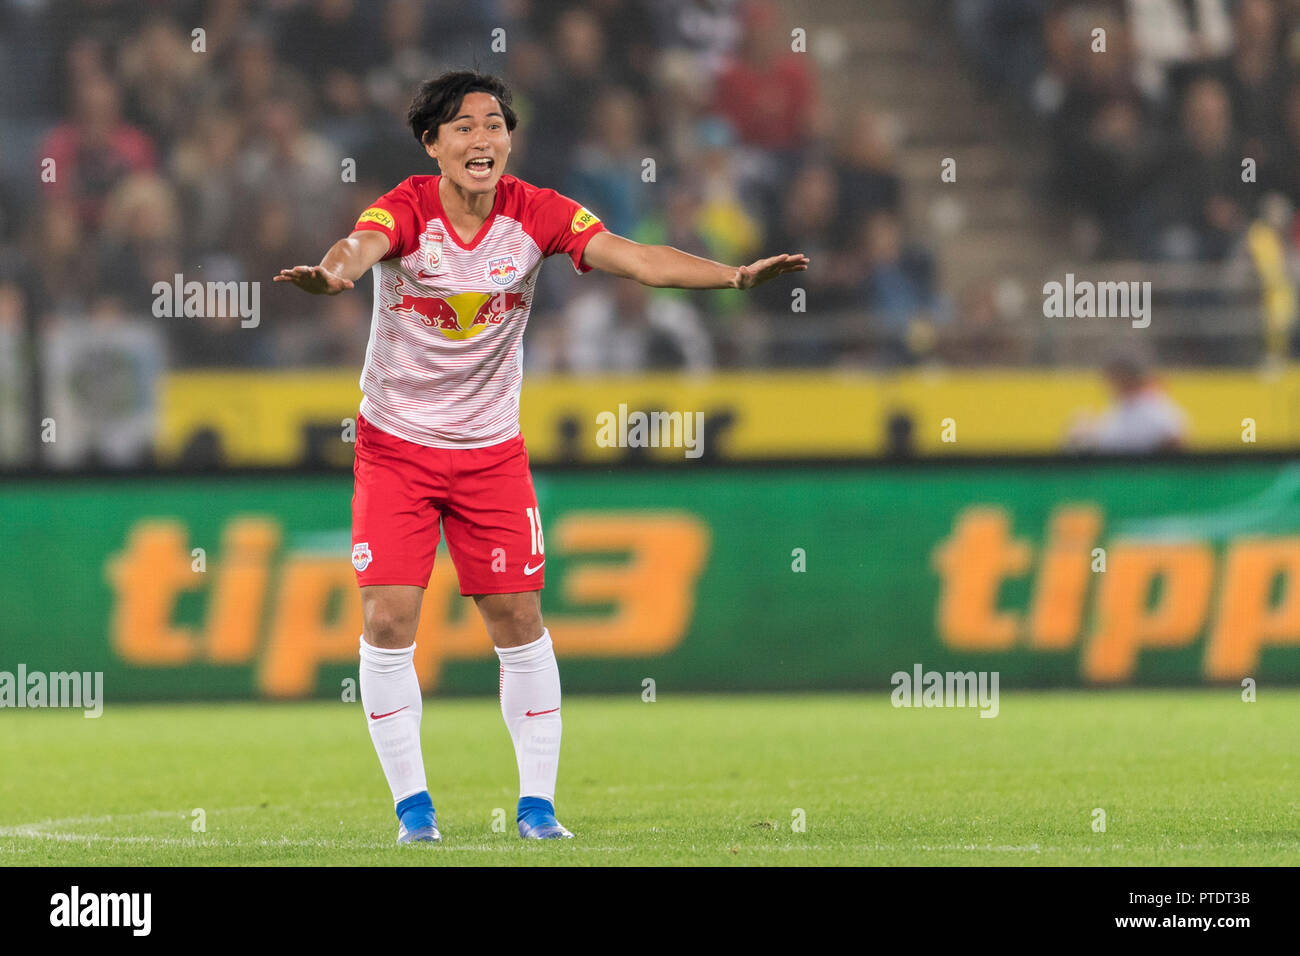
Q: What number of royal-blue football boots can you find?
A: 2